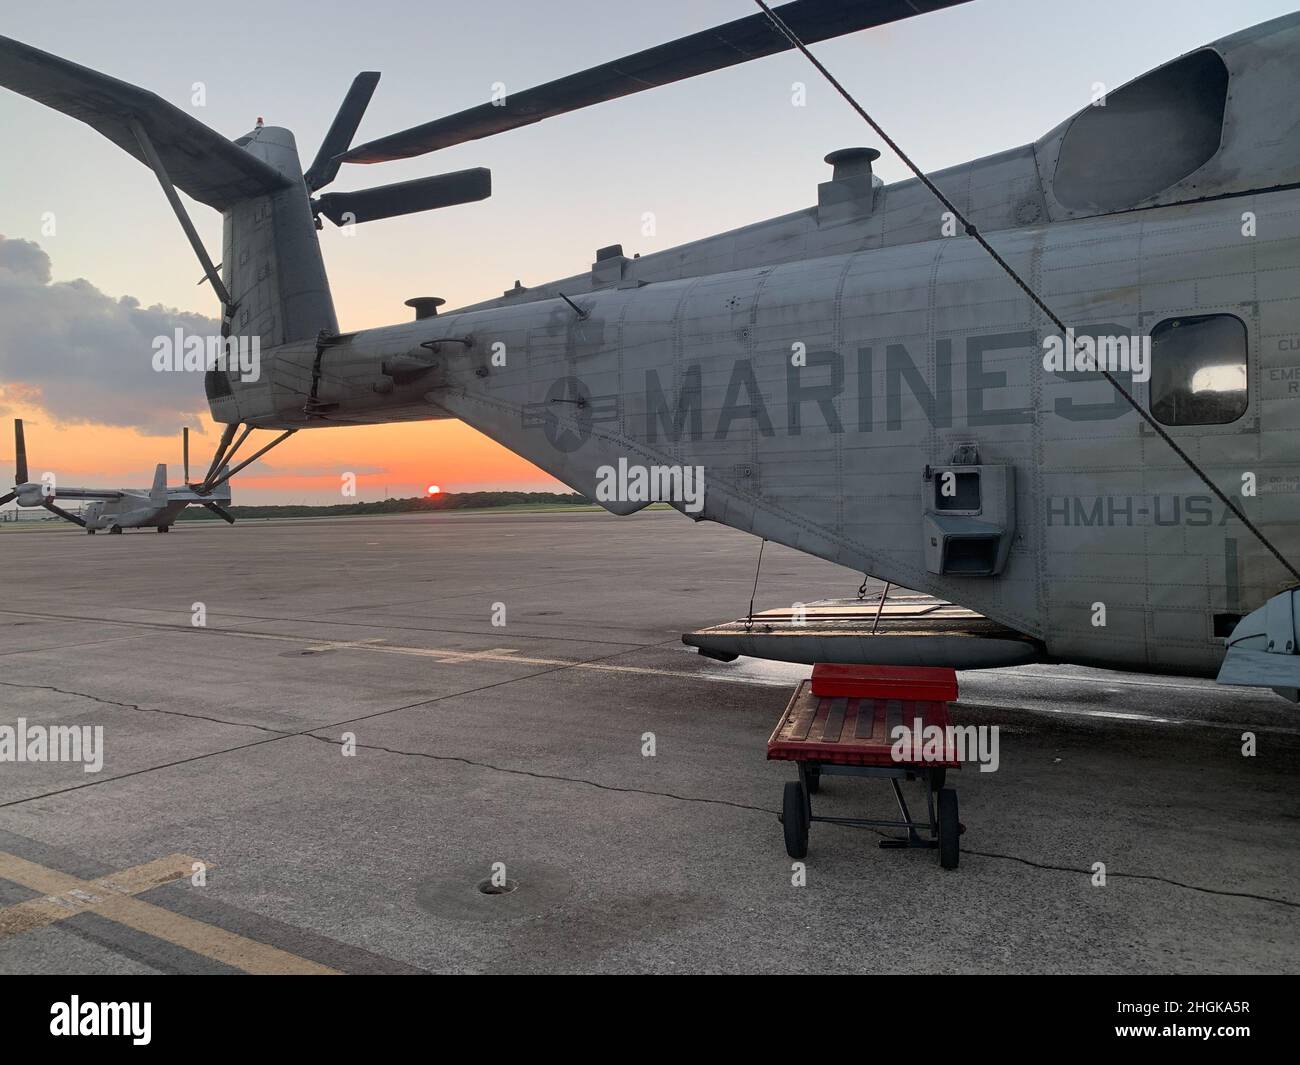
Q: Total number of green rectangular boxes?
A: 0